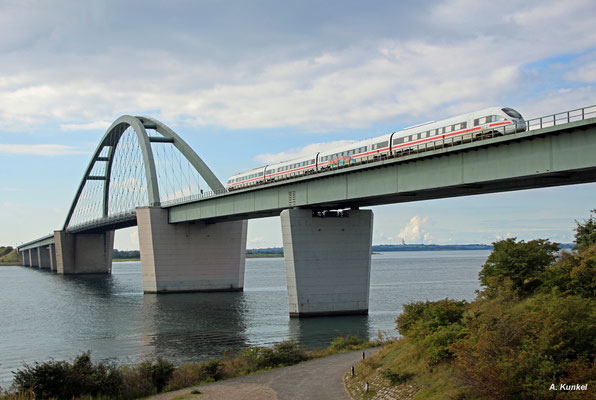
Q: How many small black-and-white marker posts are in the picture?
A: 3